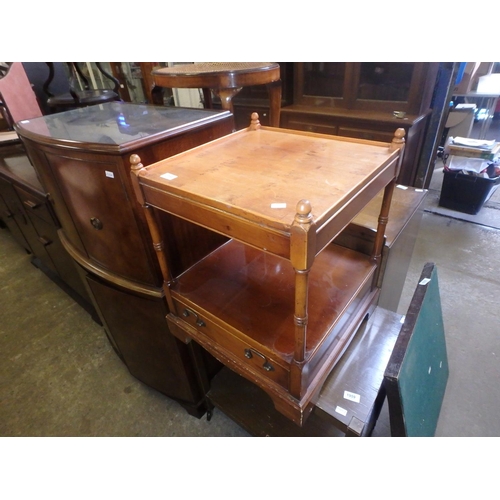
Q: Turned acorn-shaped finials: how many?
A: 4